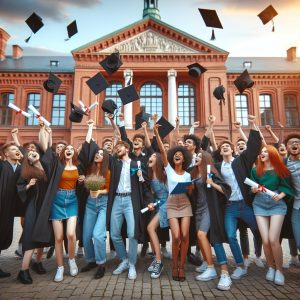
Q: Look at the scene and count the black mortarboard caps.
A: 15